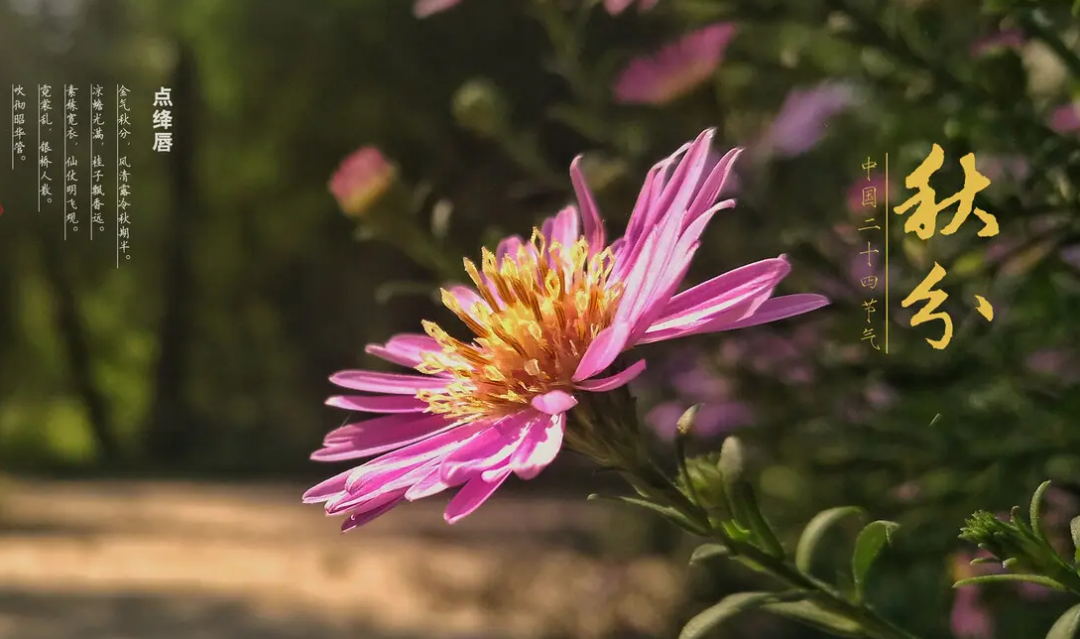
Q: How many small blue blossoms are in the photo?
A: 0